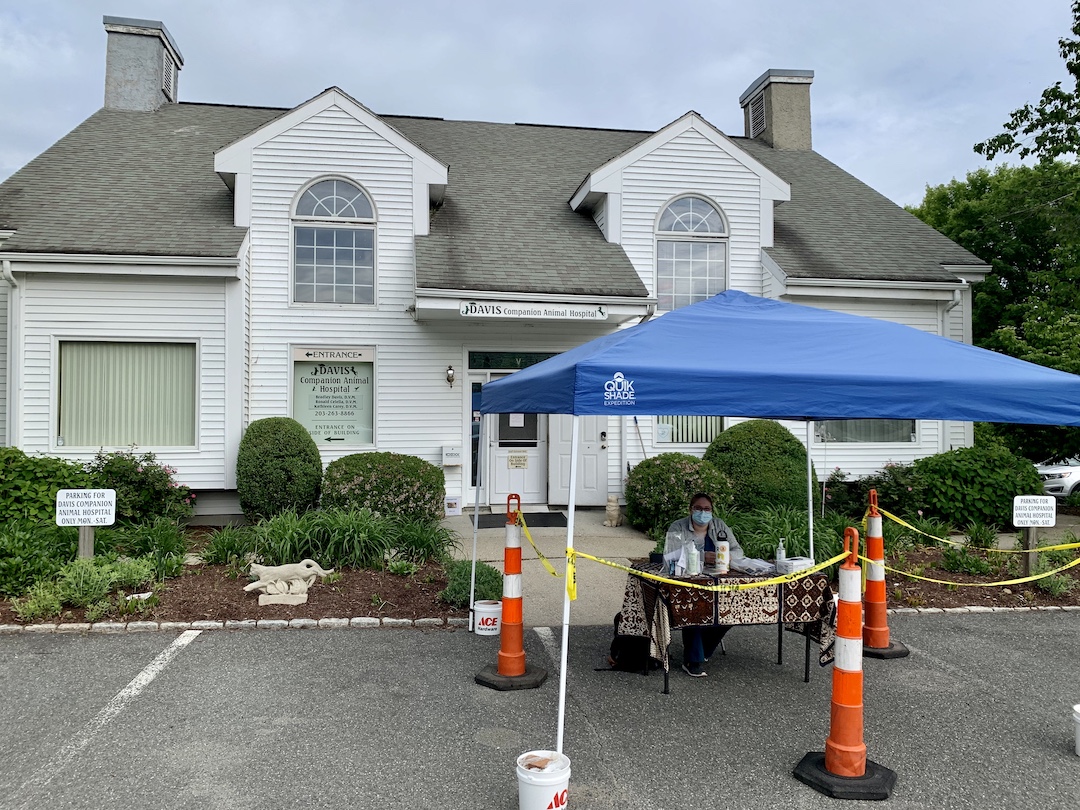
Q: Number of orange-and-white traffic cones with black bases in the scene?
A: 3